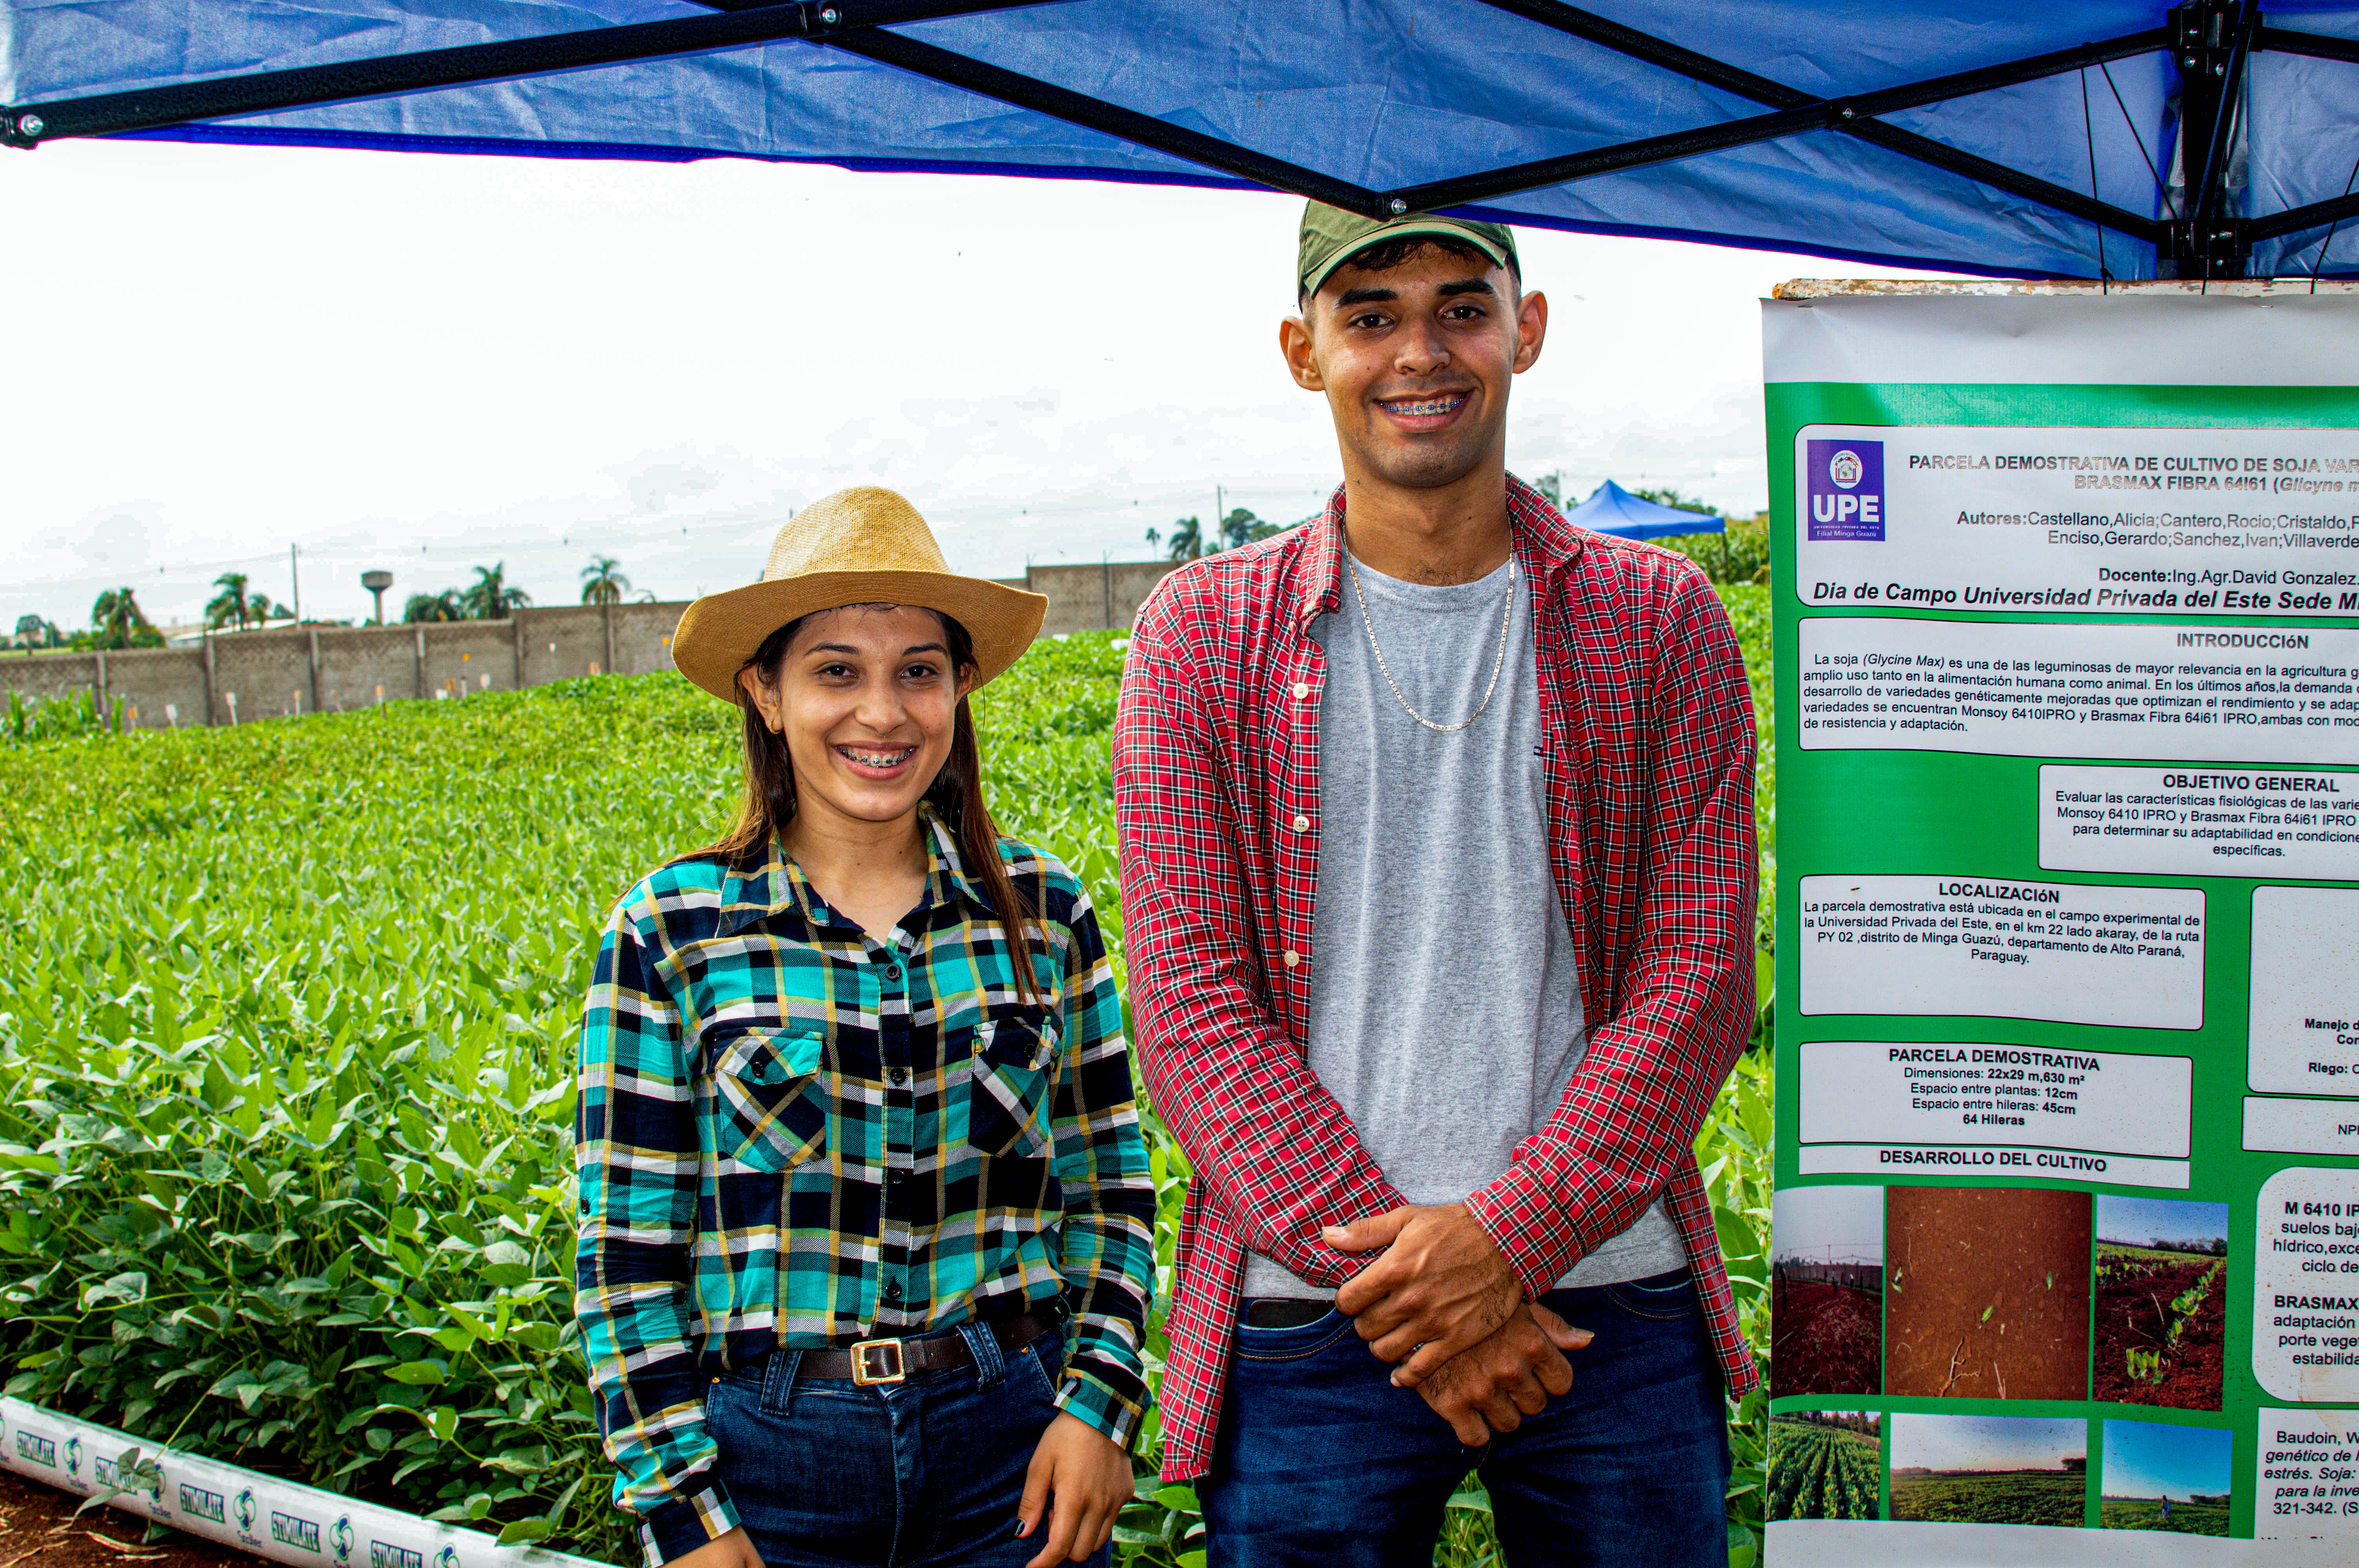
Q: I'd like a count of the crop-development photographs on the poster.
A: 6